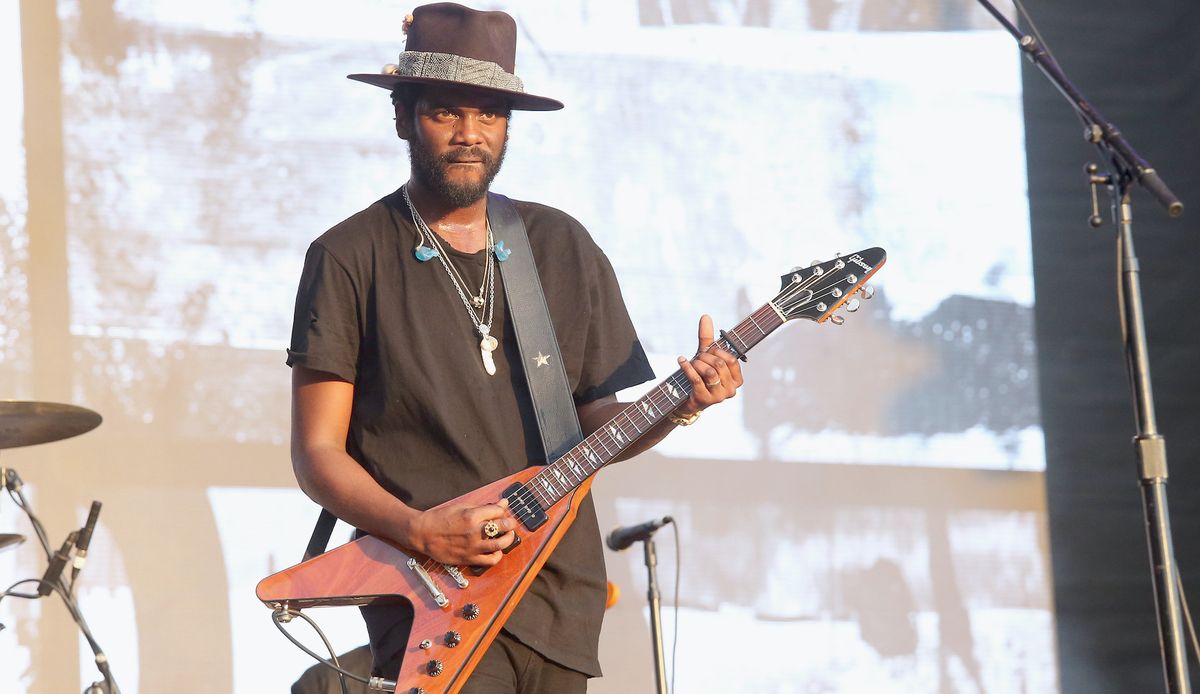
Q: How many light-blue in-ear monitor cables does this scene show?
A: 2